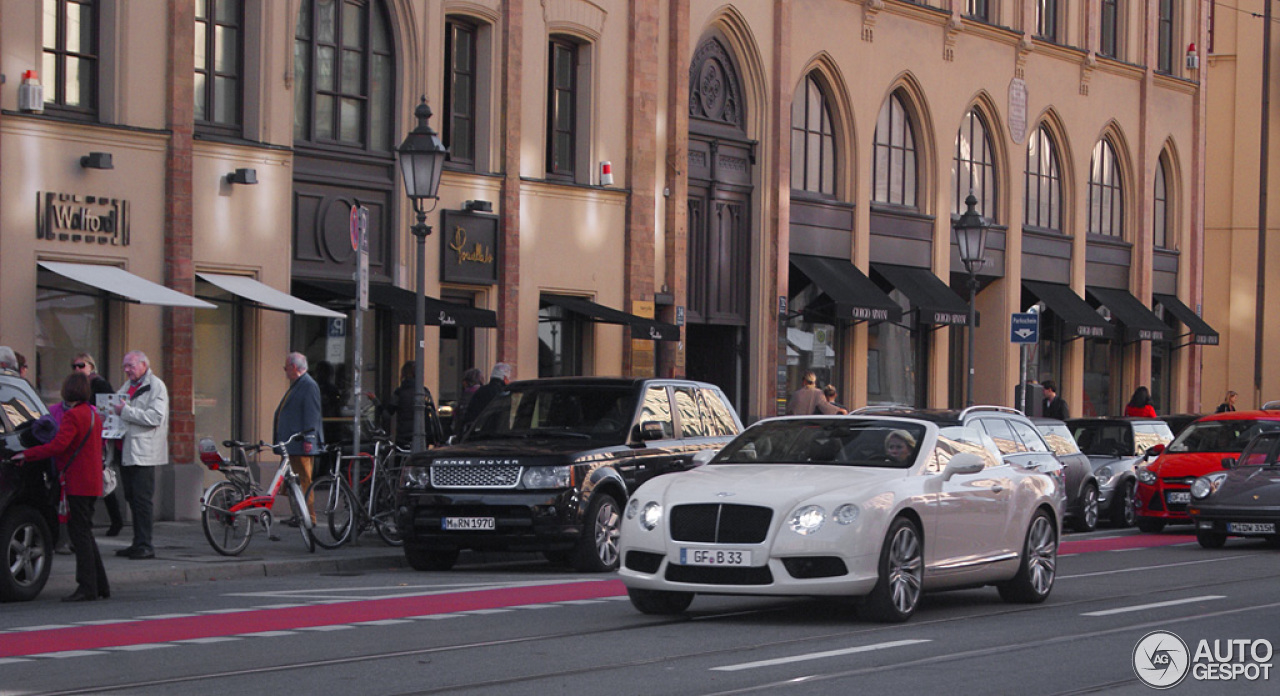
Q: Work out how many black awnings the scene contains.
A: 7